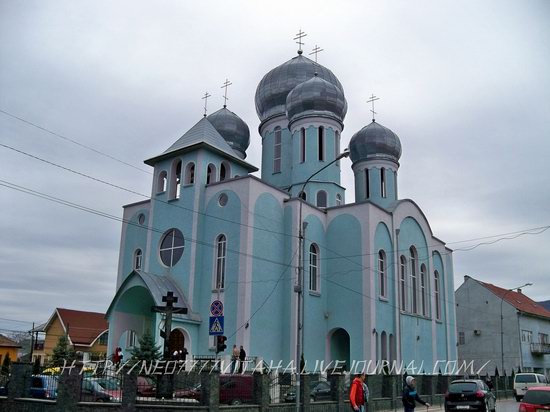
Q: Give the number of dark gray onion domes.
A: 4